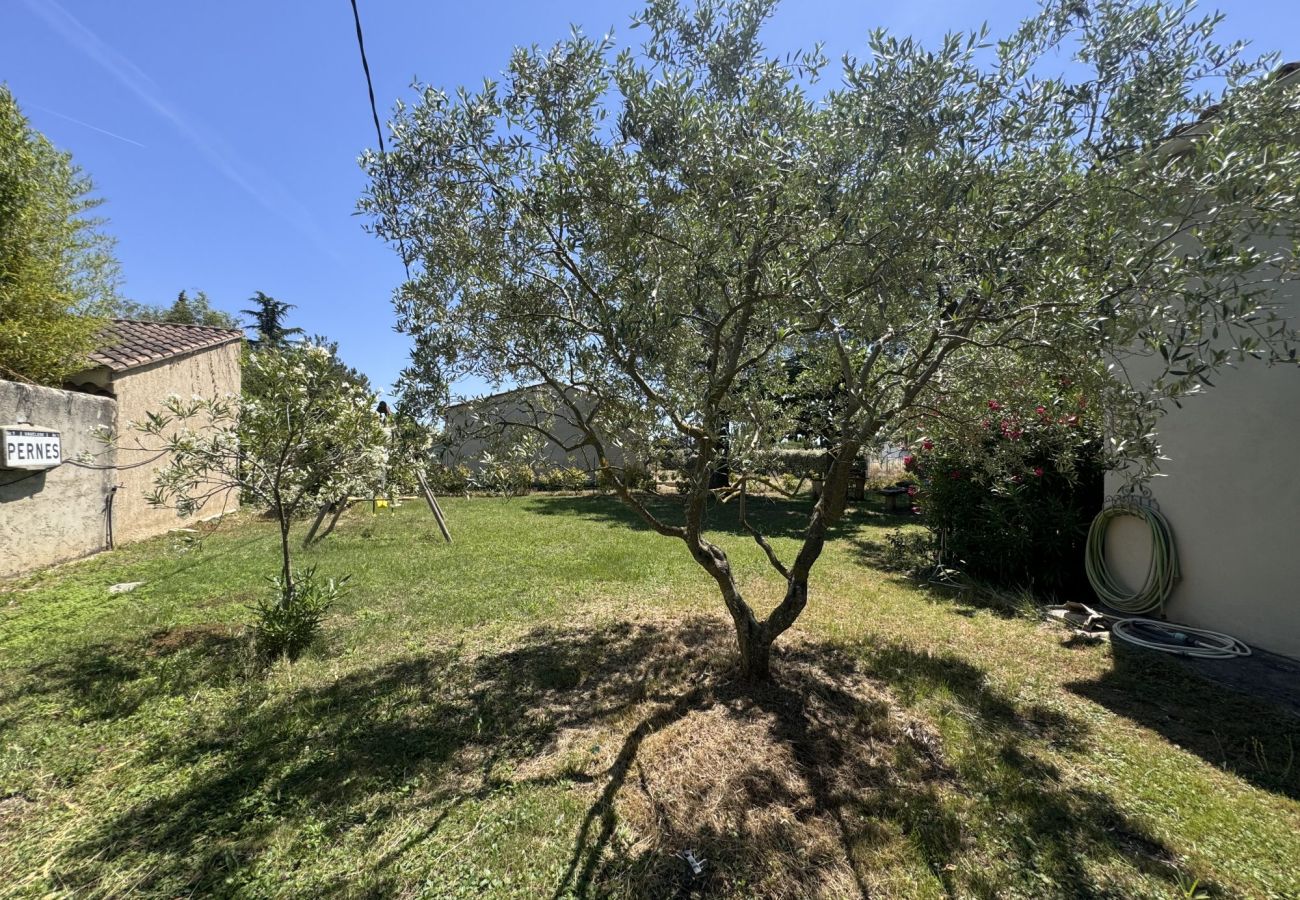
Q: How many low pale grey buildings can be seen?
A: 1